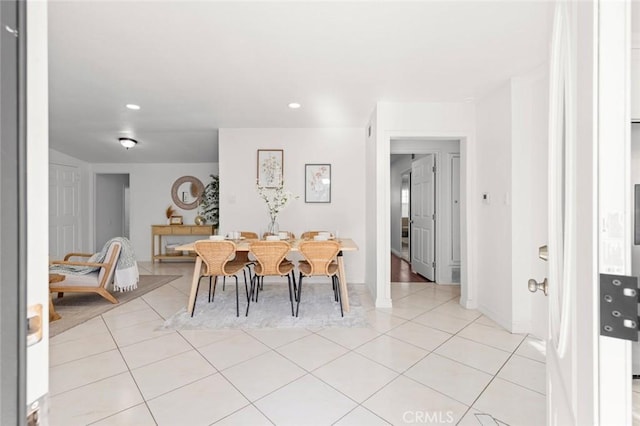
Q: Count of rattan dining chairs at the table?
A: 6